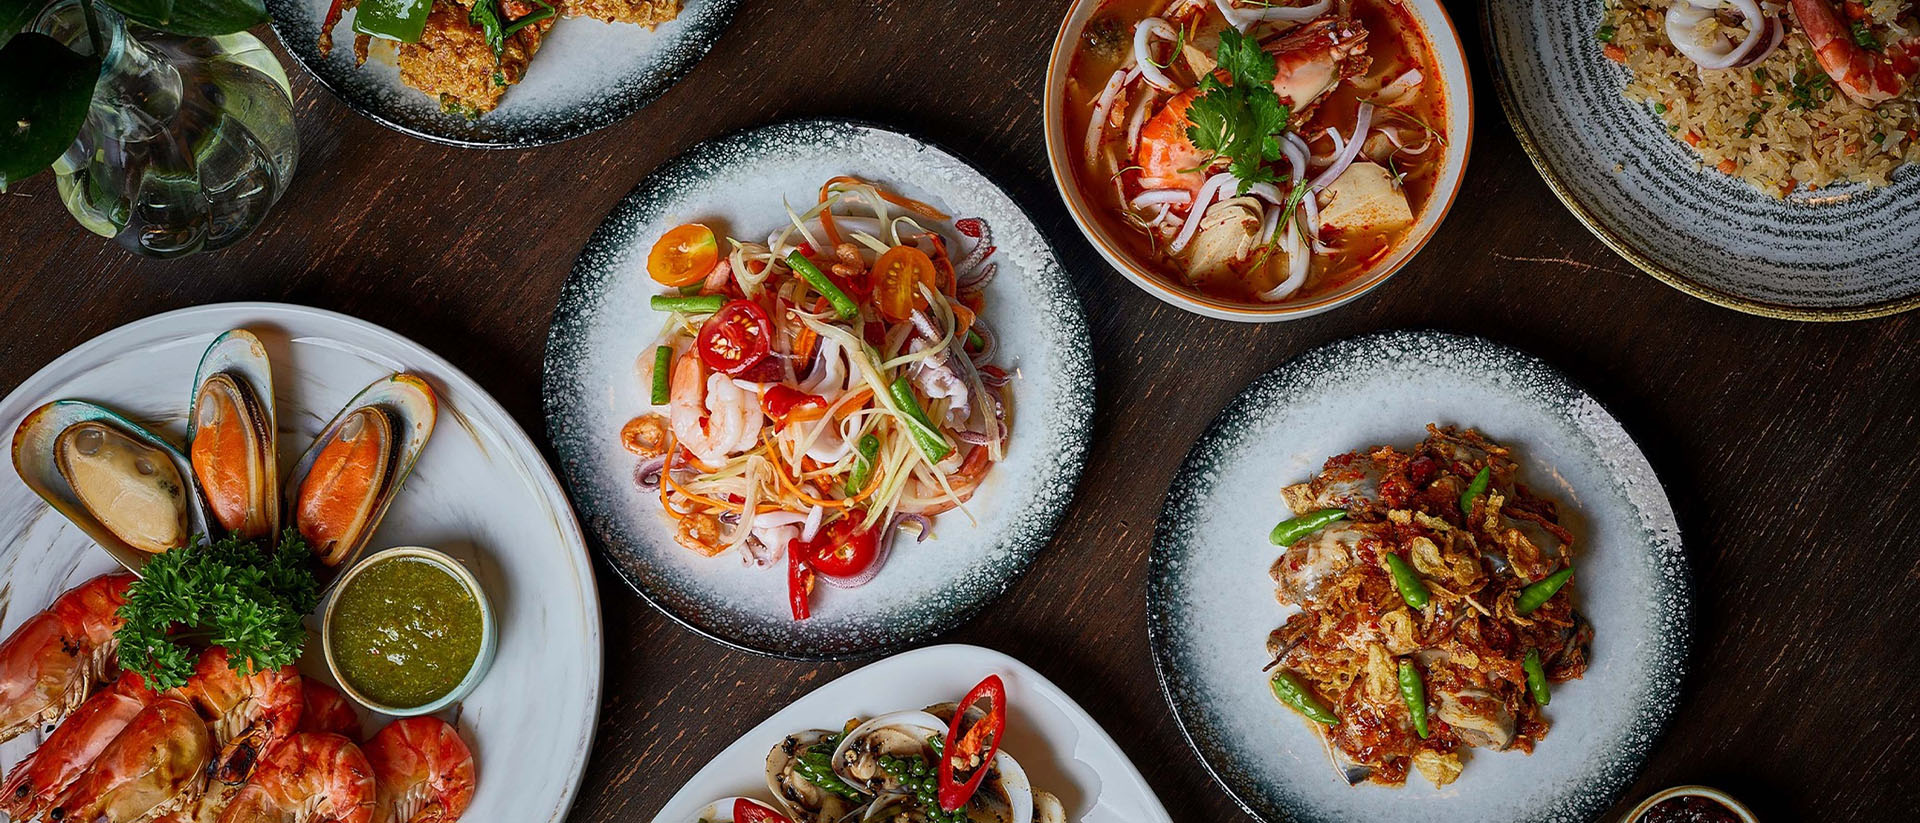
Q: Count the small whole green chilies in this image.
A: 7